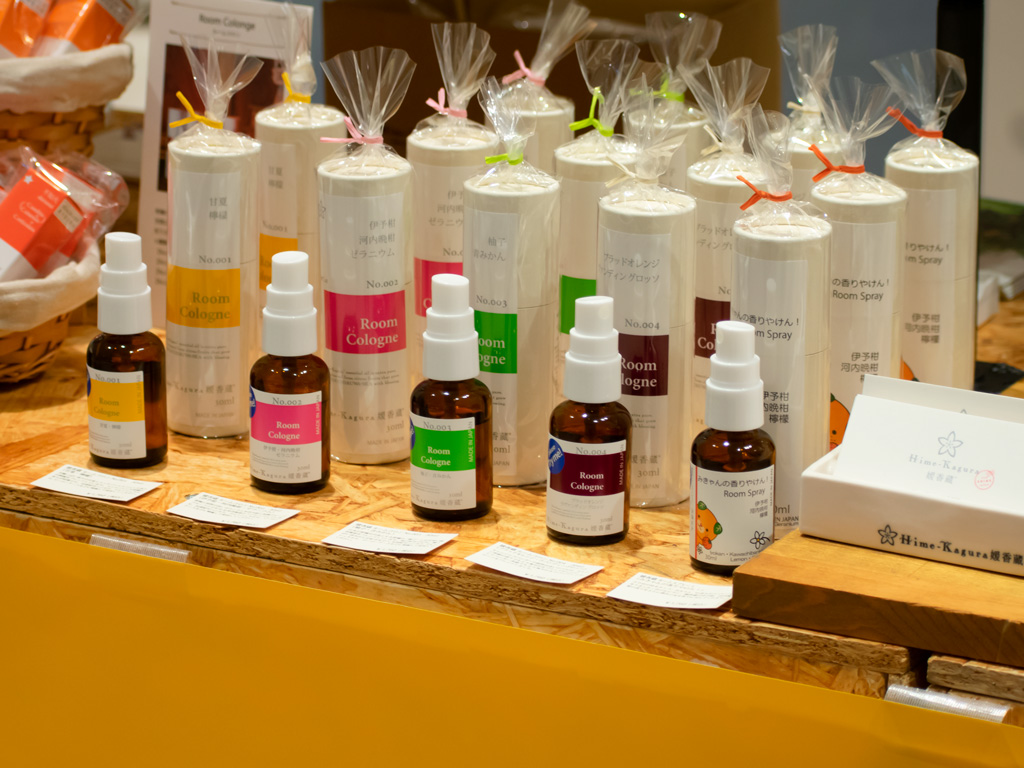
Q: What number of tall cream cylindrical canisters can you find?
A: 14